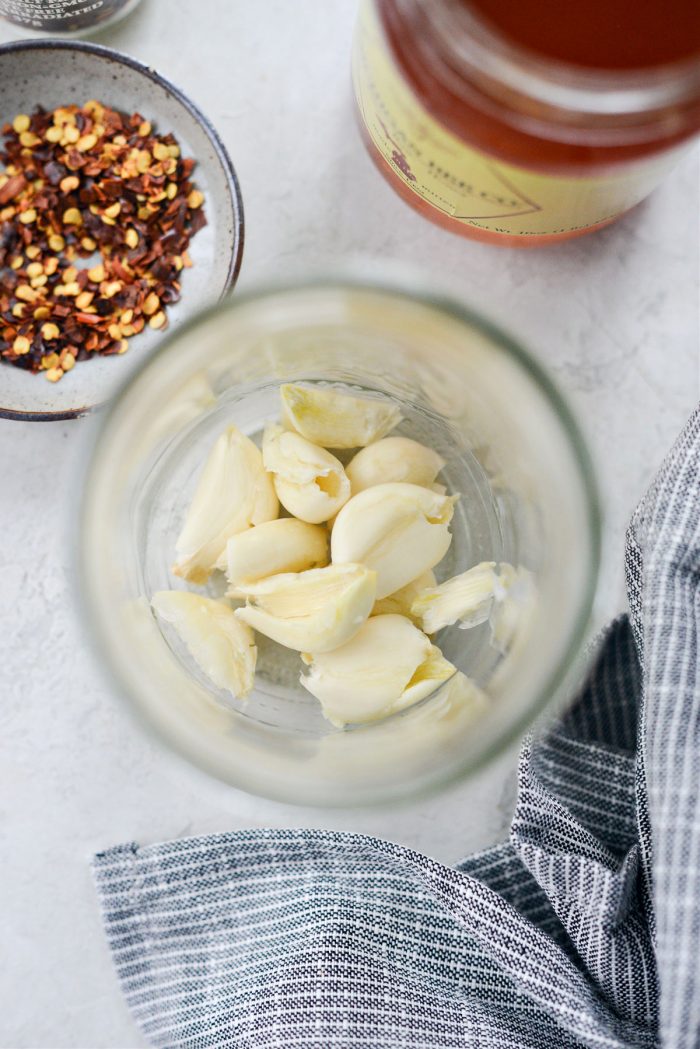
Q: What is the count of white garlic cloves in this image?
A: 11